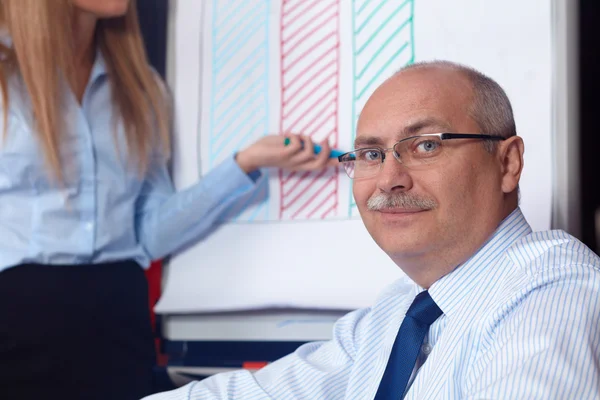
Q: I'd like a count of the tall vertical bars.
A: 3